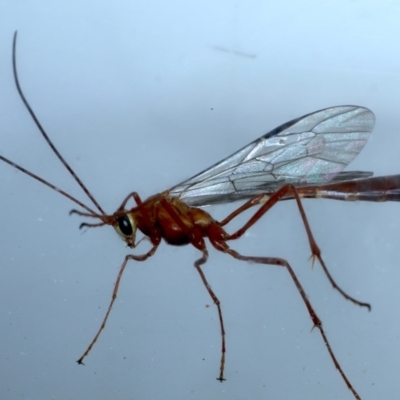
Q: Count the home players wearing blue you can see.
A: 0